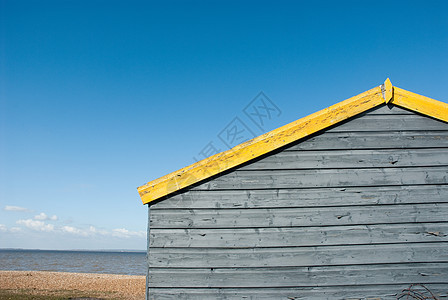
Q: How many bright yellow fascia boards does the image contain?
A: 2